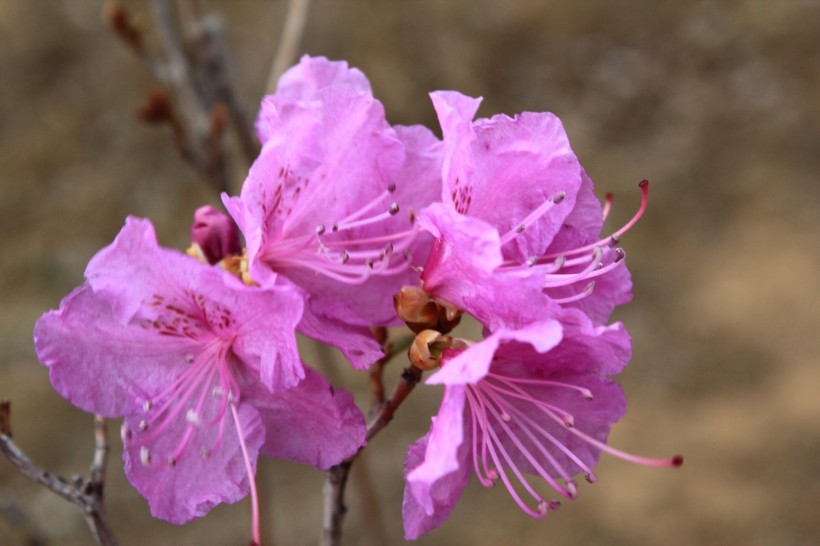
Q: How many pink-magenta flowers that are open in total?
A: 4